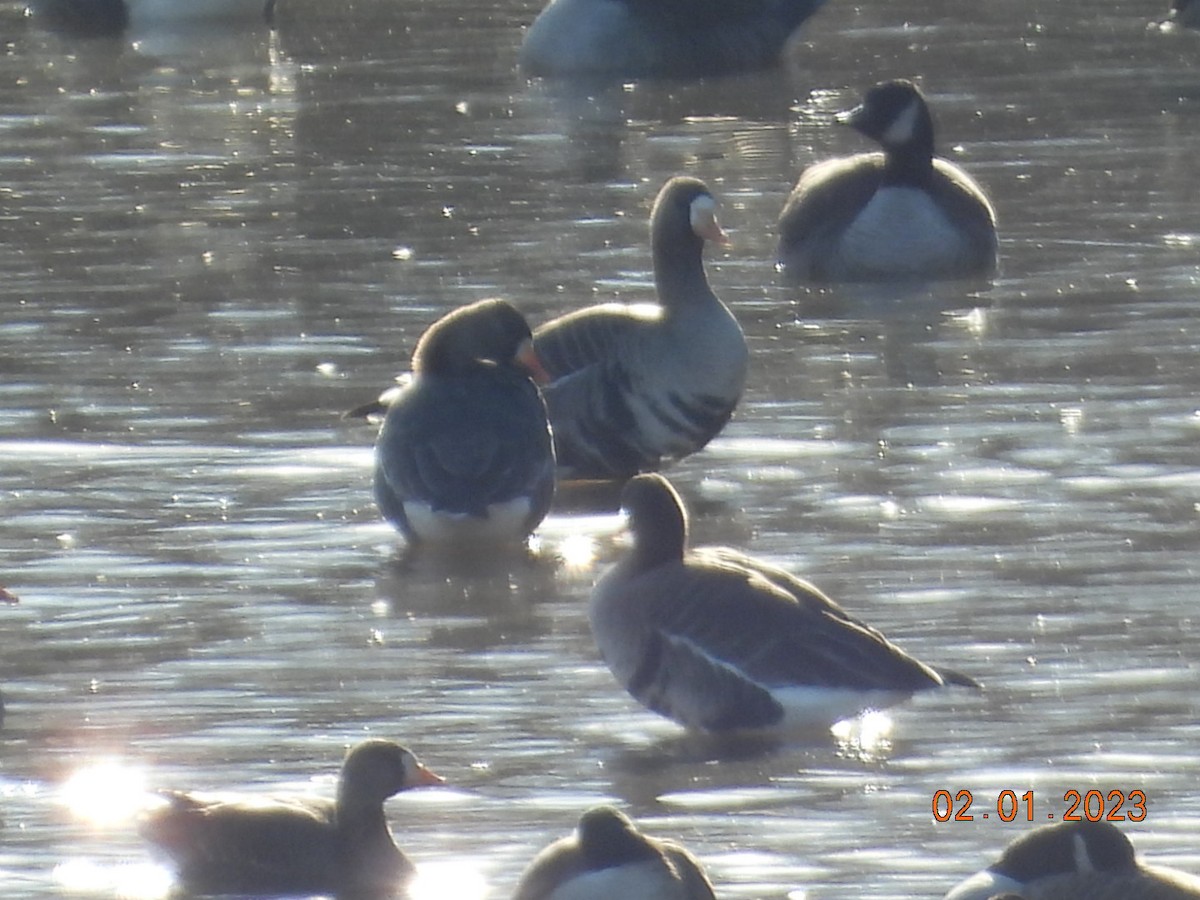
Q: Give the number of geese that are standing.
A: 3